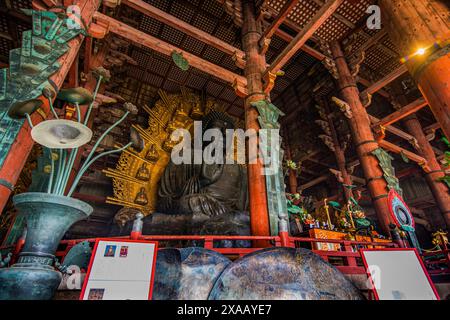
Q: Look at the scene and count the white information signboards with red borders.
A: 2